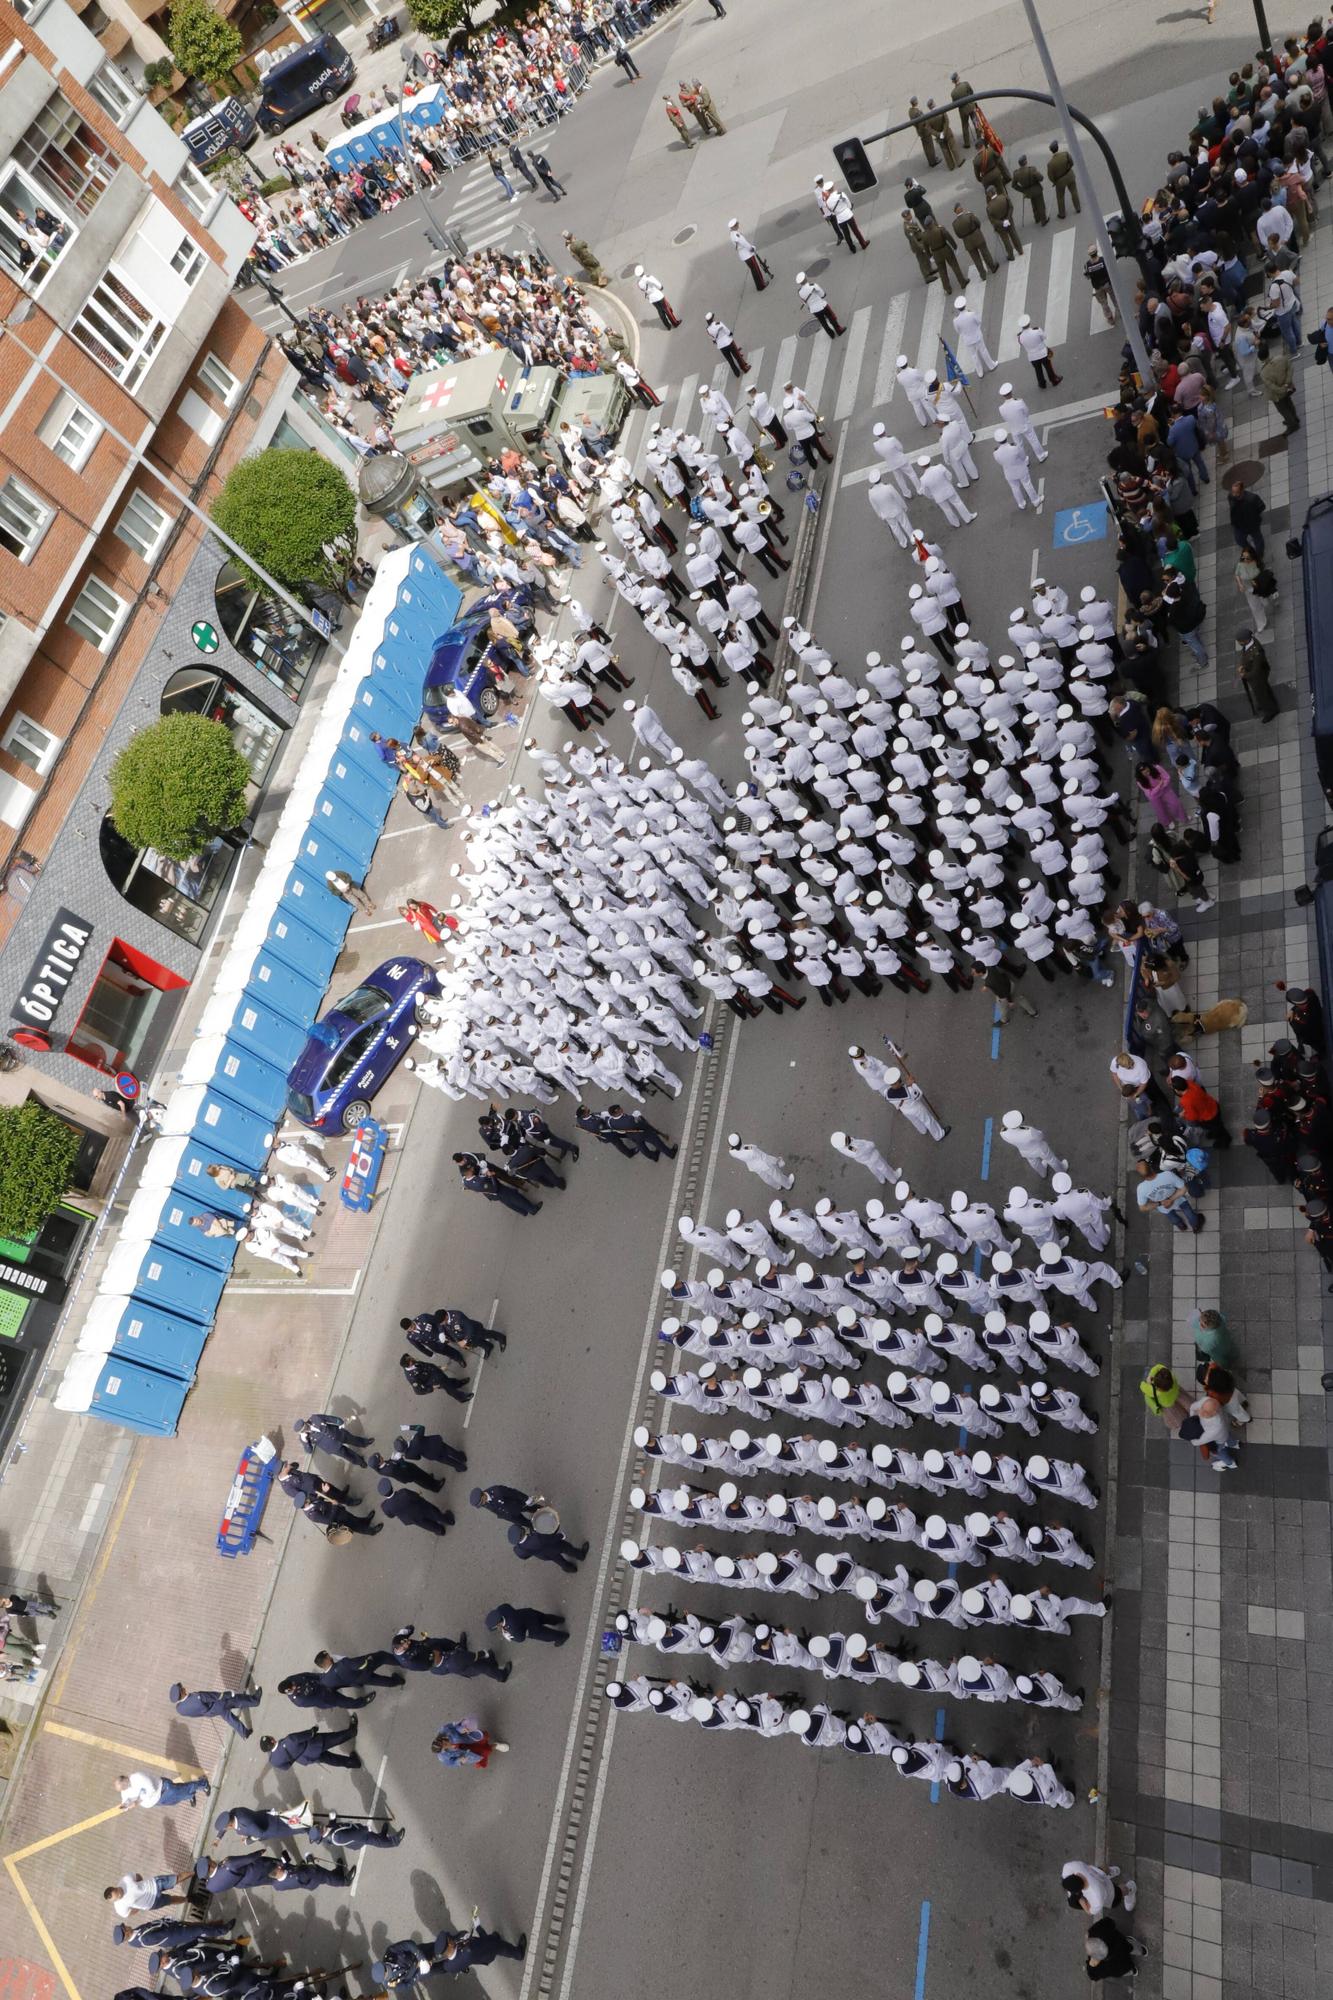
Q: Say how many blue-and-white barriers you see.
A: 2